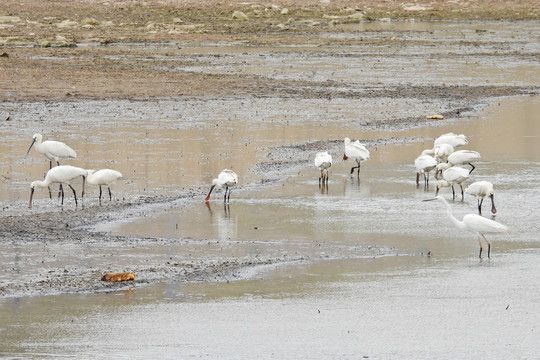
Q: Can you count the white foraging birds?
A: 13